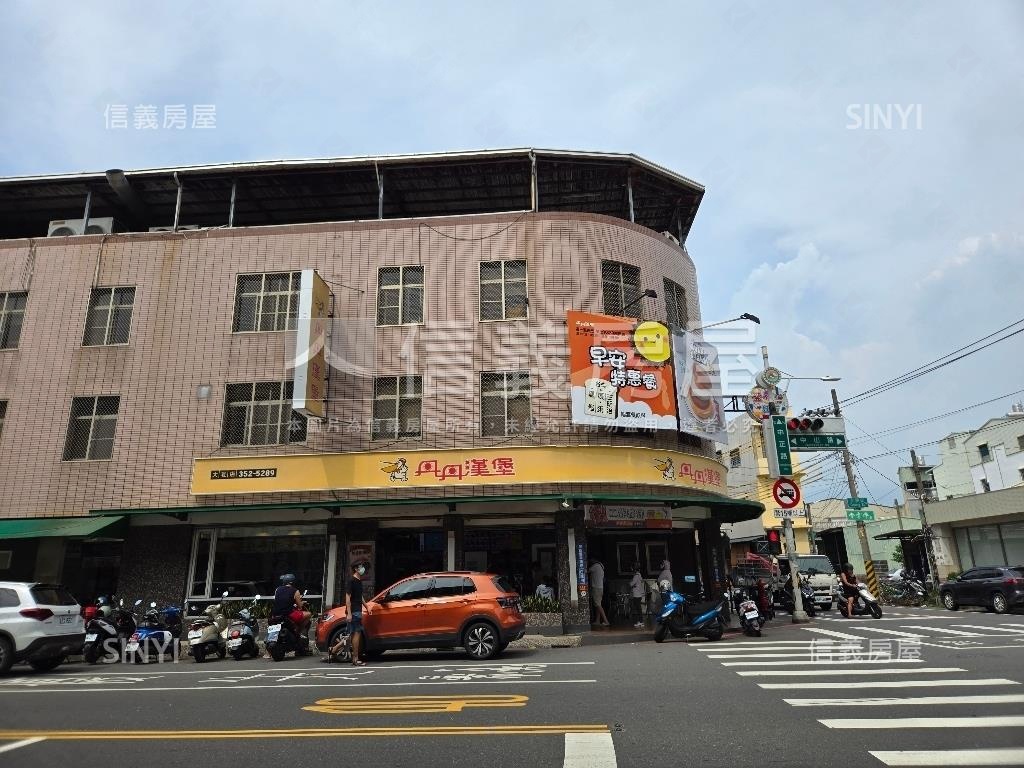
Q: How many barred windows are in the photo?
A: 12